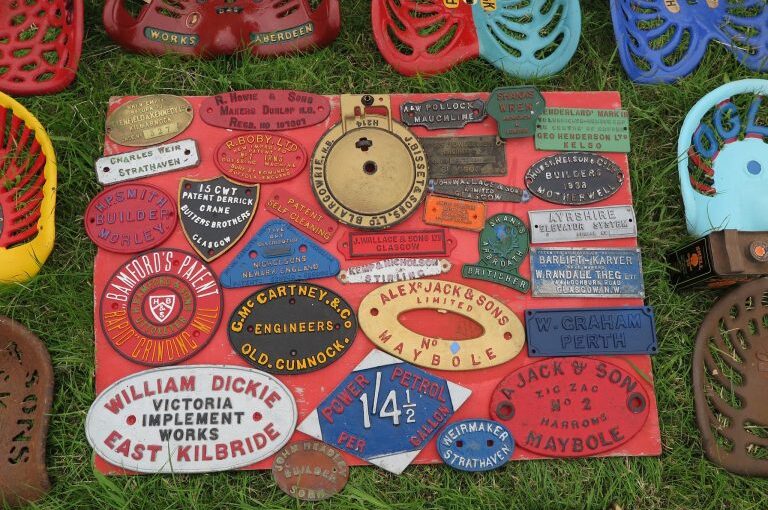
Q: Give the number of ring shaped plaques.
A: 1